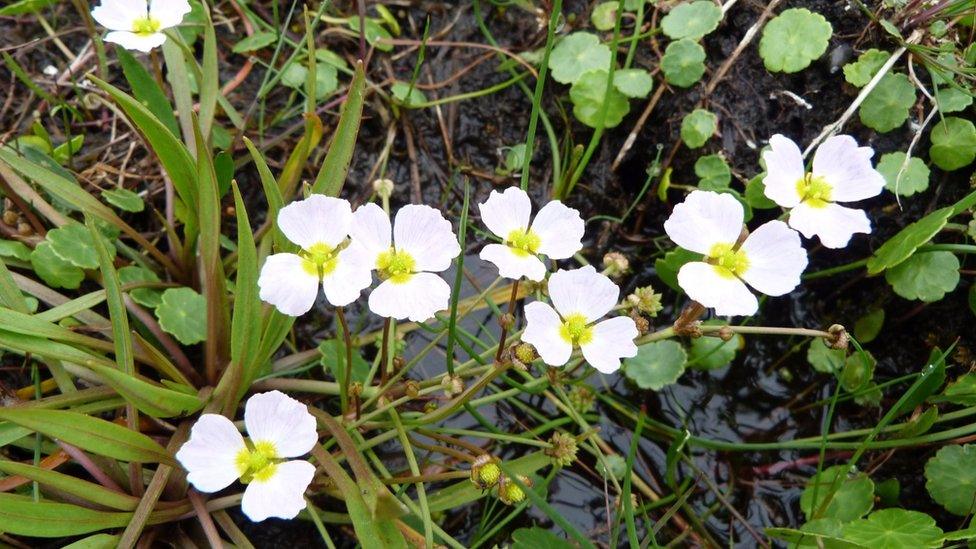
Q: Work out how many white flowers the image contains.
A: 8